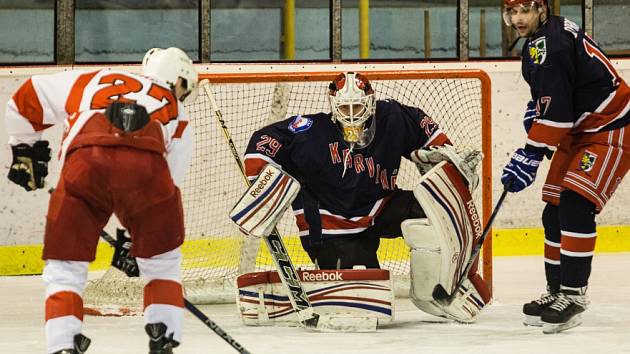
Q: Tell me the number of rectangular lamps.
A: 0